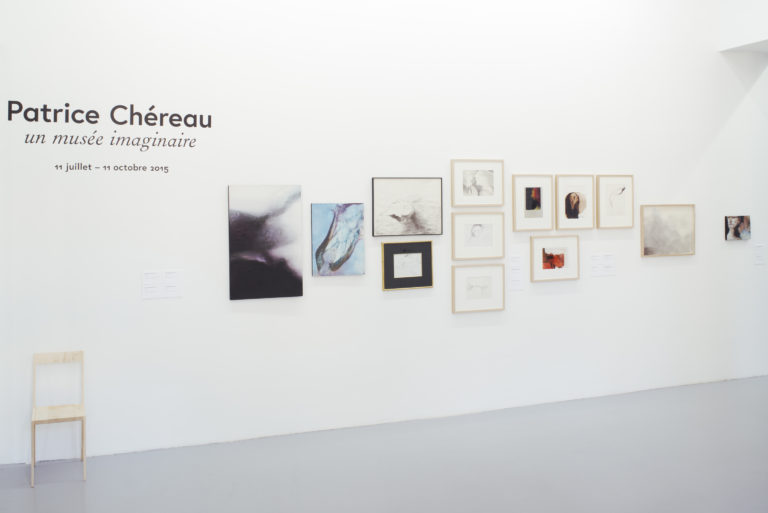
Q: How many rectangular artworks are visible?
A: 13